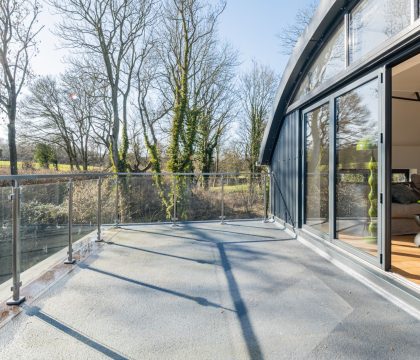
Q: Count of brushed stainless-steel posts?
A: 7